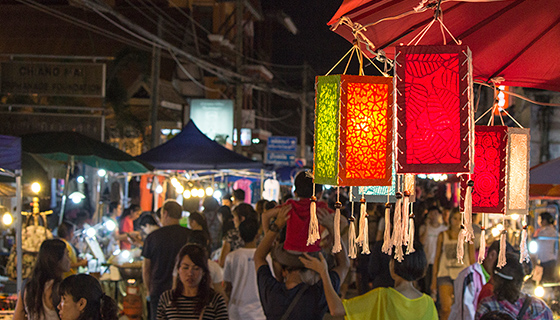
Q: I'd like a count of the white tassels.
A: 14